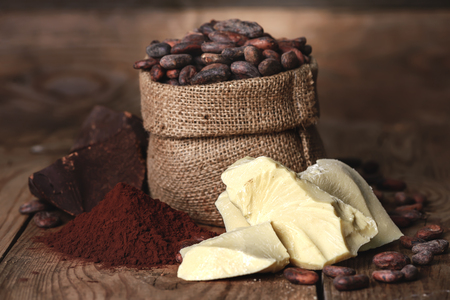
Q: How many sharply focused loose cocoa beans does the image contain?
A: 10